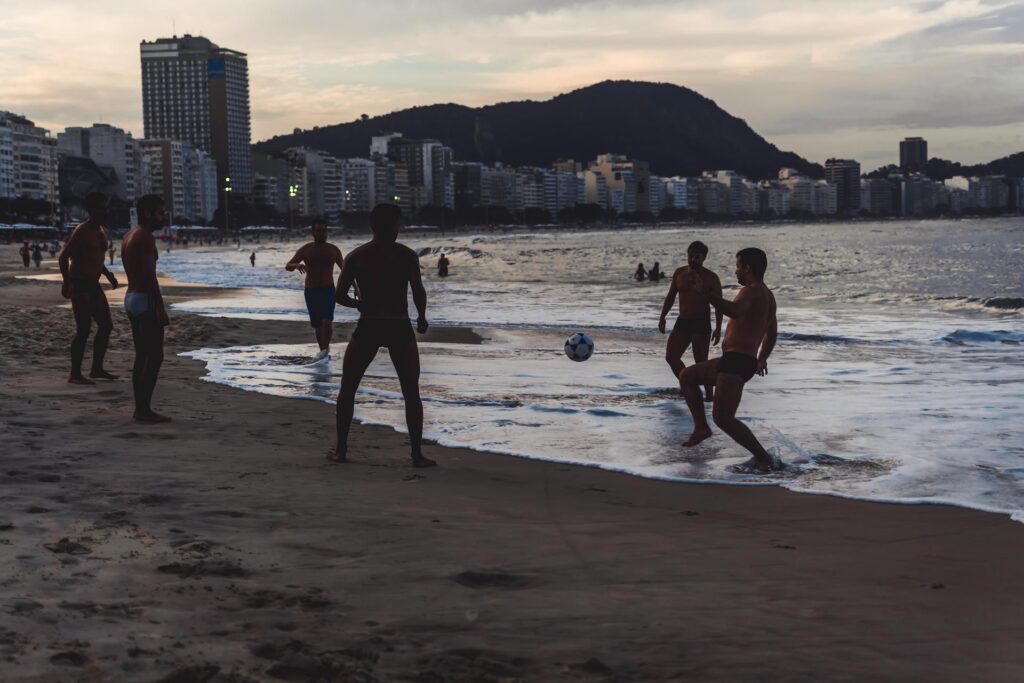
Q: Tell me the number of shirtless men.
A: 6